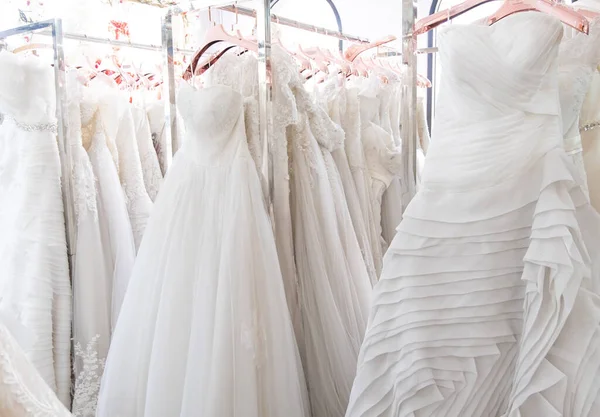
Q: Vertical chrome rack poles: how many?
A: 4